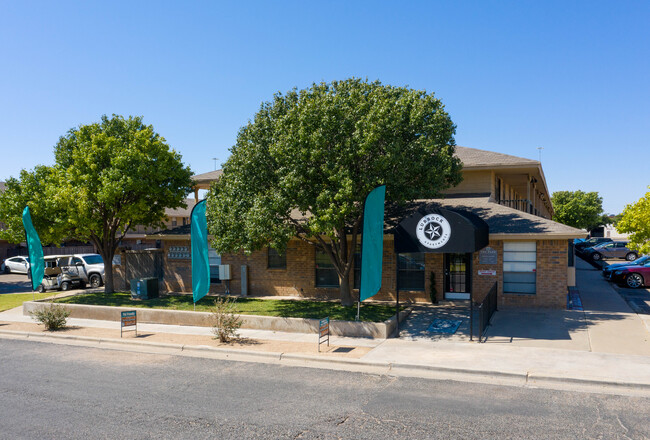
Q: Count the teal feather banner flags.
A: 3